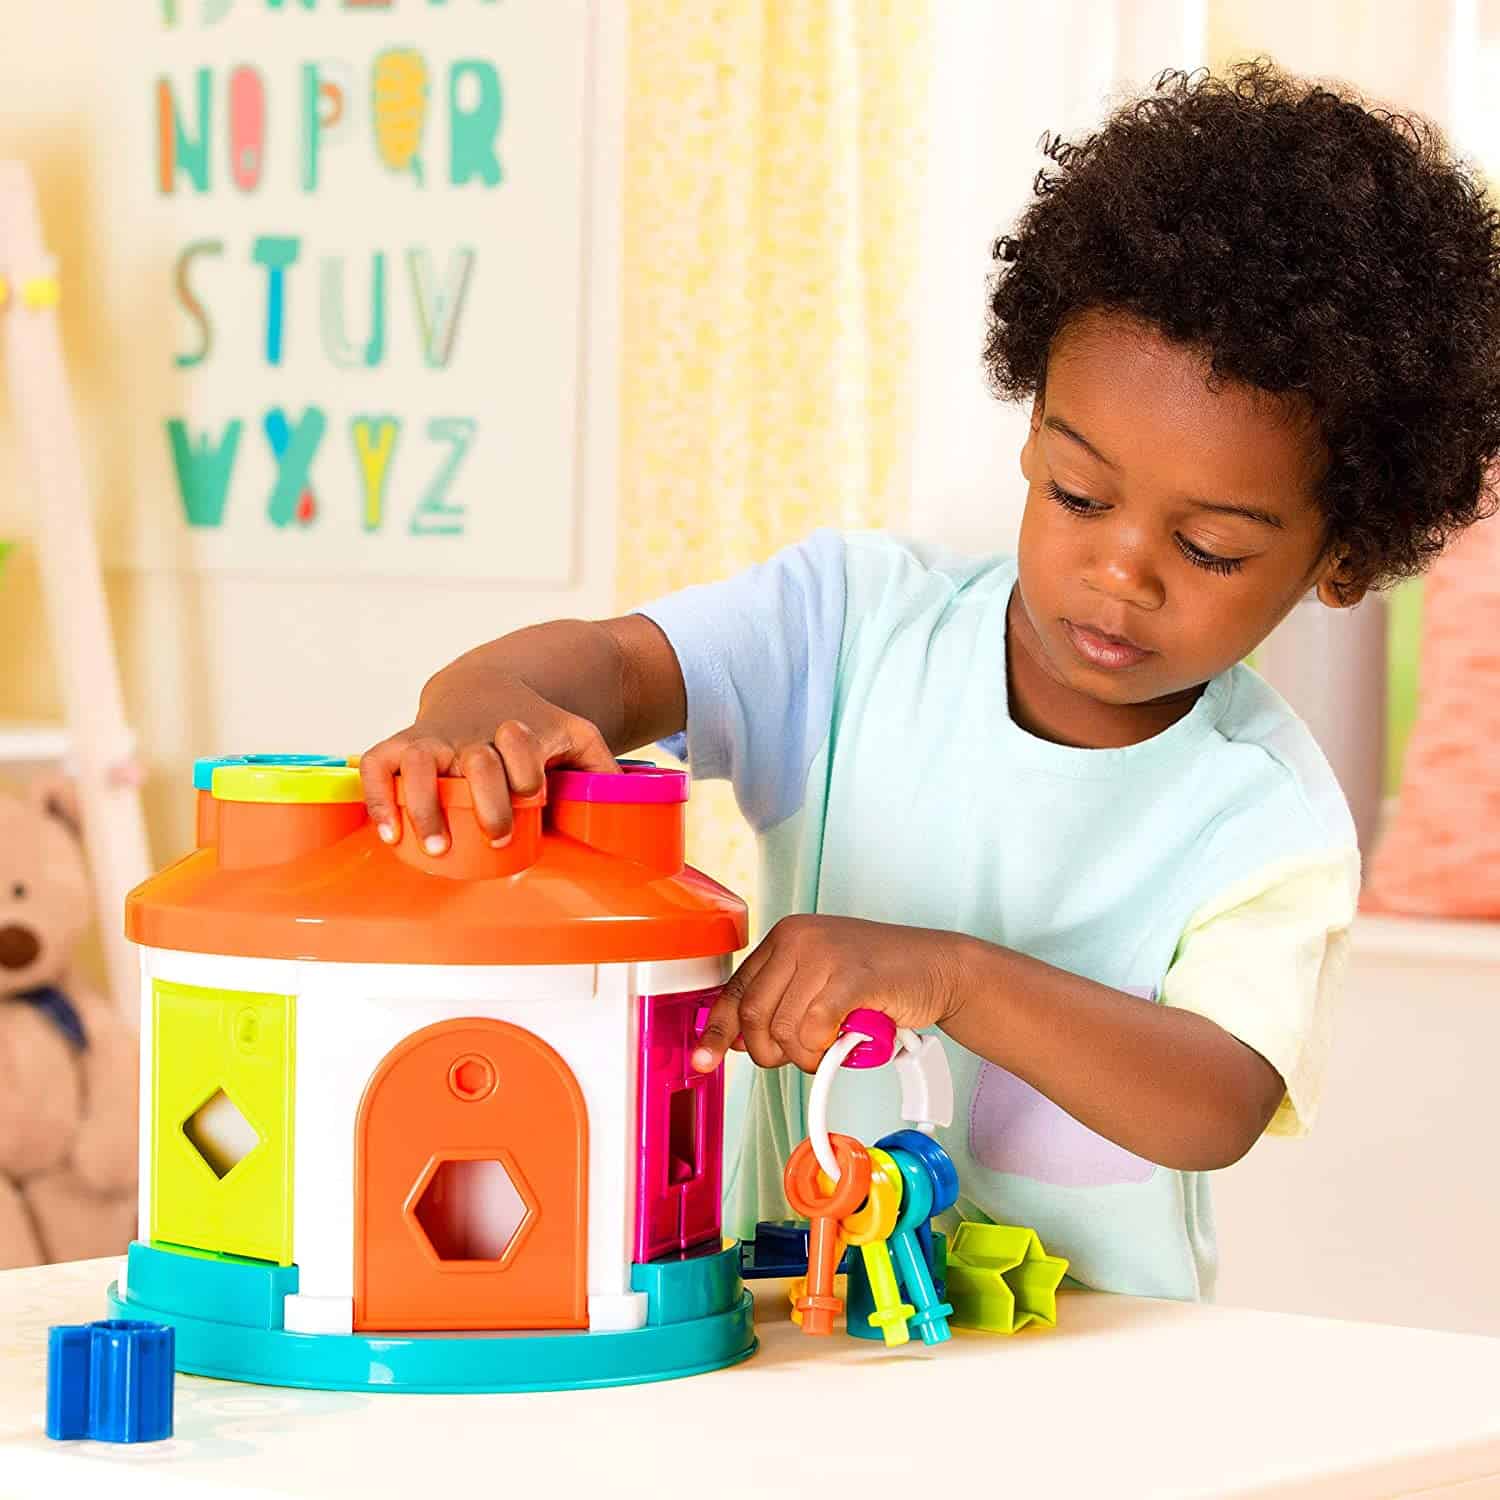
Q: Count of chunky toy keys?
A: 6